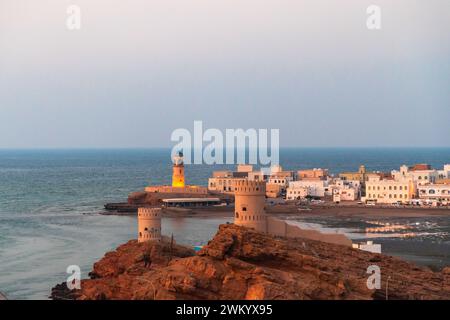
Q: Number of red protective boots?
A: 0